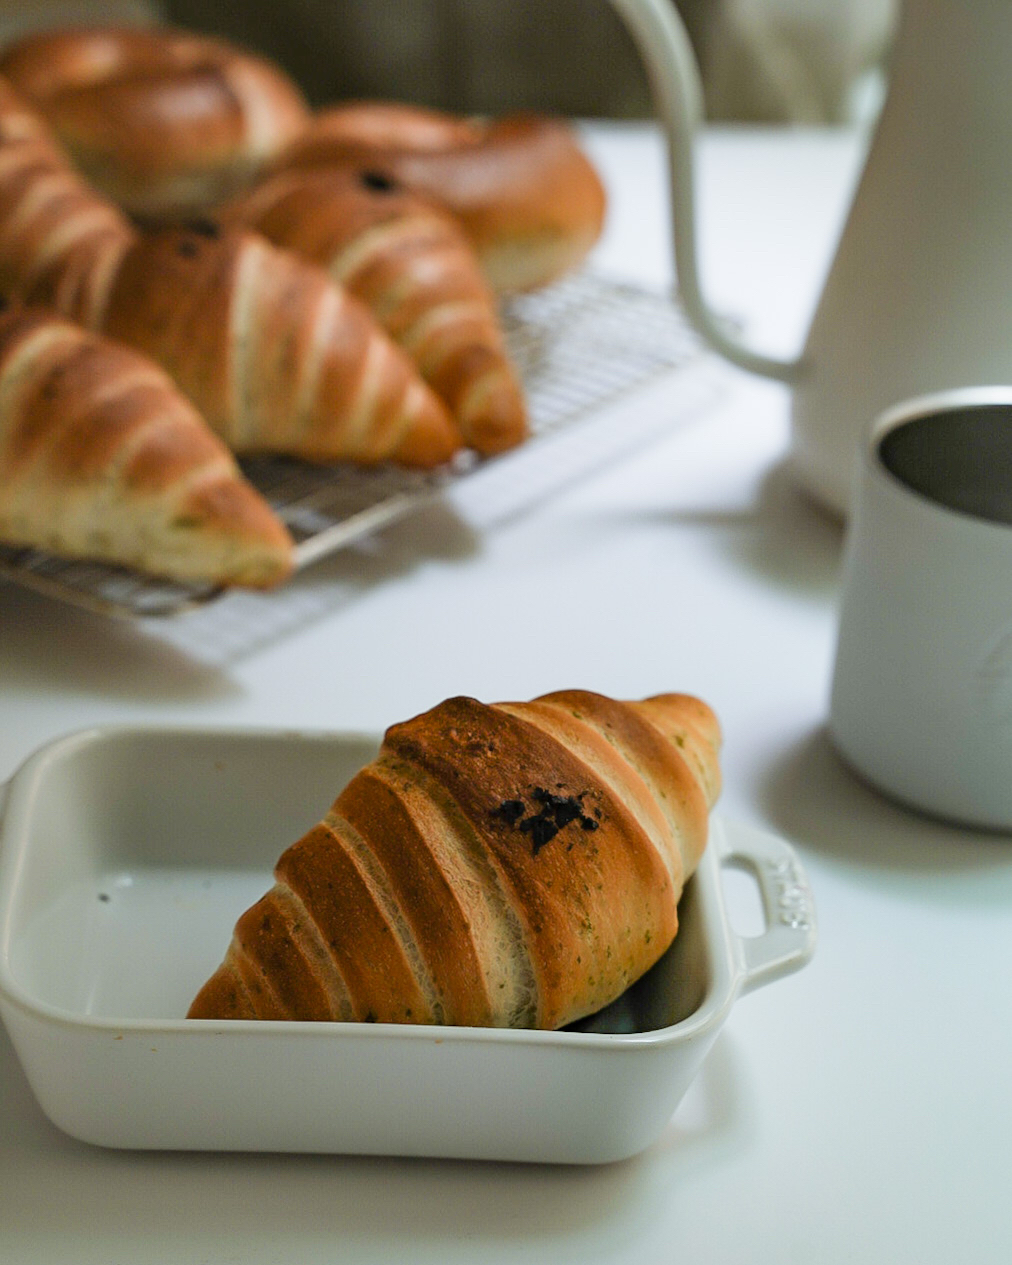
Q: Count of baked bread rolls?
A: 7